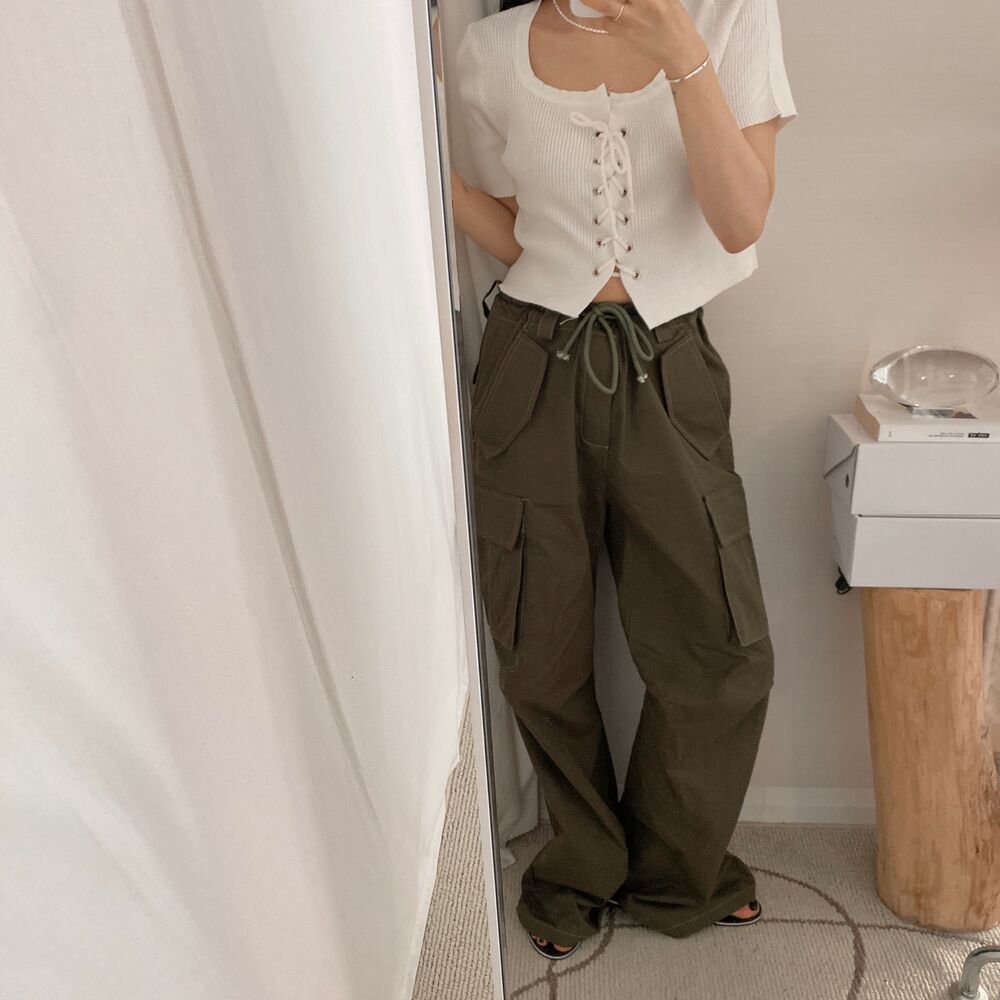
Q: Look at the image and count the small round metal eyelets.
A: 12